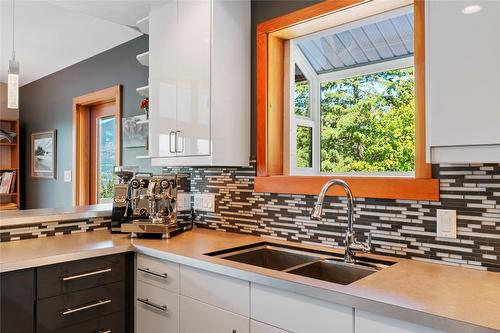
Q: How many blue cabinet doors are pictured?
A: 0